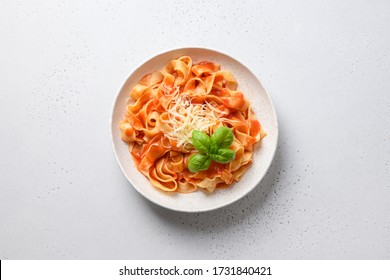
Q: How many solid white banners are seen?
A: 1